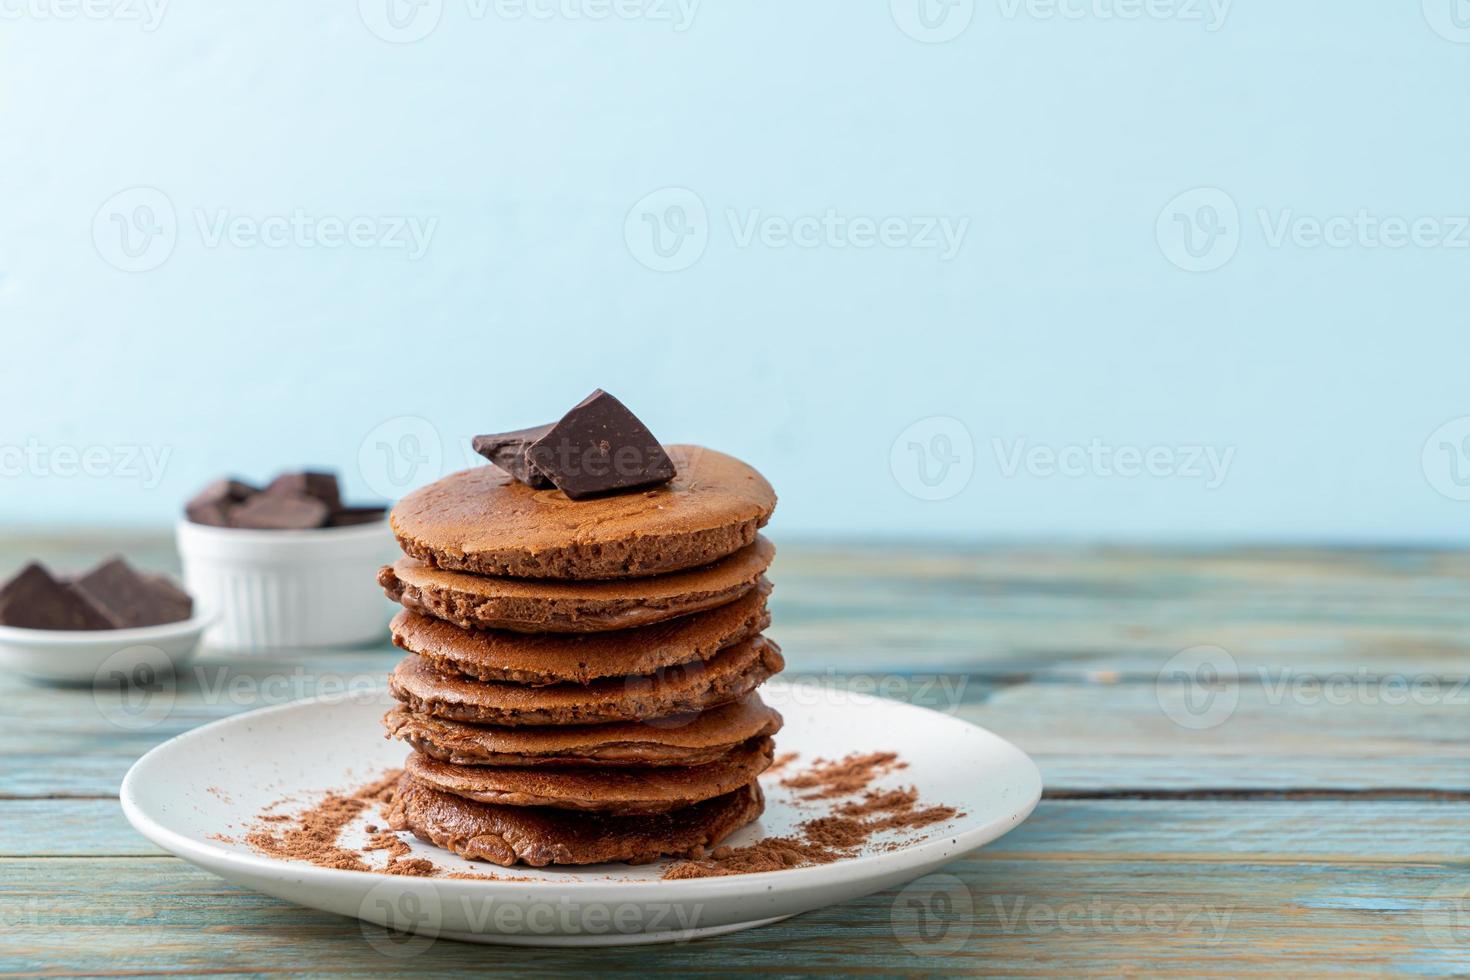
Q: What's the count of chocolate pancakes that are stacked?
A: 7